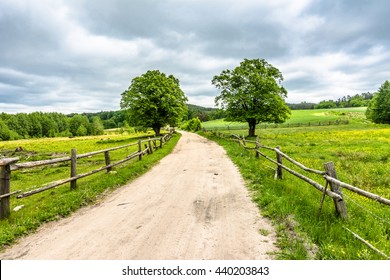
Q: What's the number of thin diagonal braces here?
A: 1